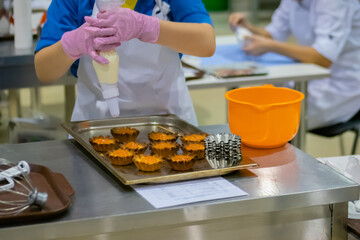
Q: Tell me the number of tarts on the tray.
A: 10